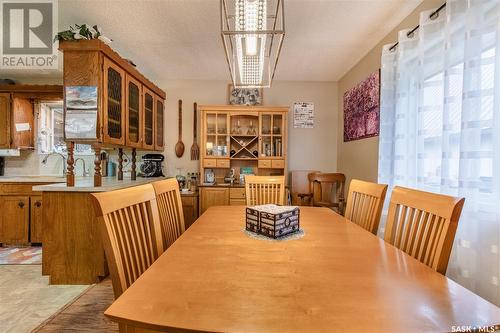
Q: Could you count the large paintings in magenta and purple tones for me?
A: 1